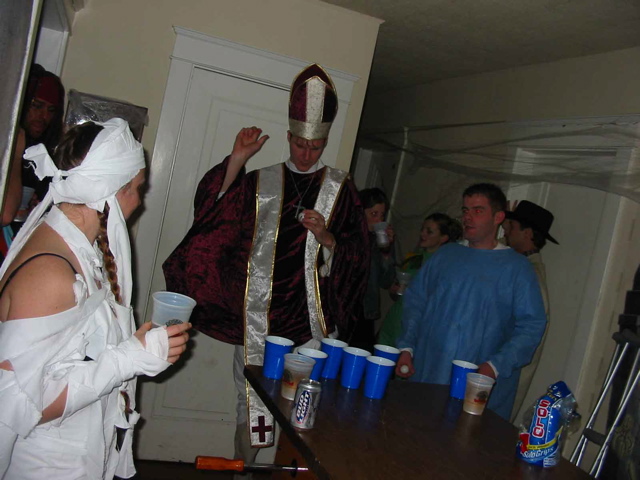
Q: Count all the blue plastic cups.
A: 7